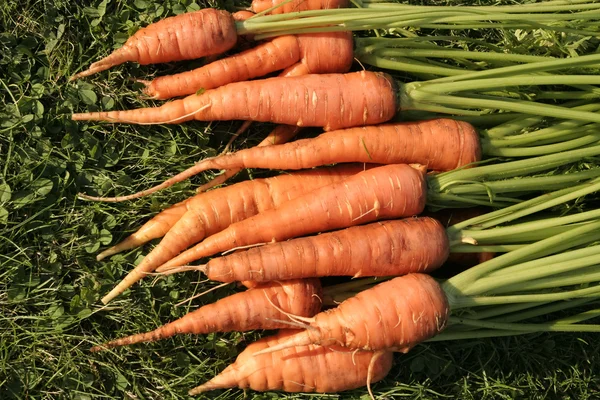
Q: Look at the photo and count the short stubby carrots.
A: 3